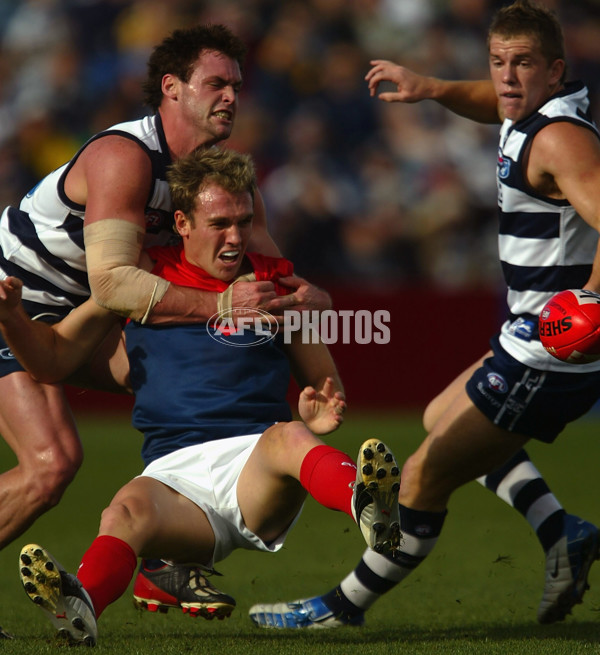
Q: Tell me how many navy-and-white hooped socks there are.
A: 2